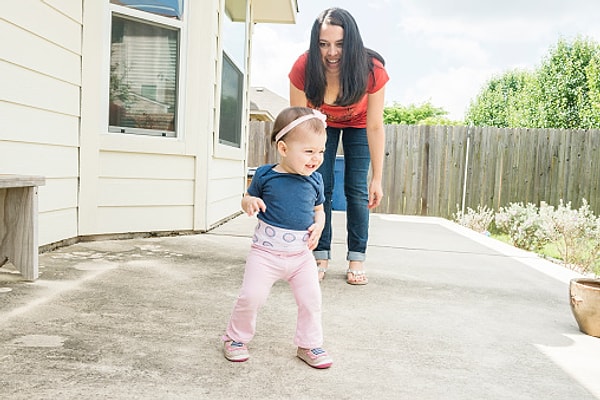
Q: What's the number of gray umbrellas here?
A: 0